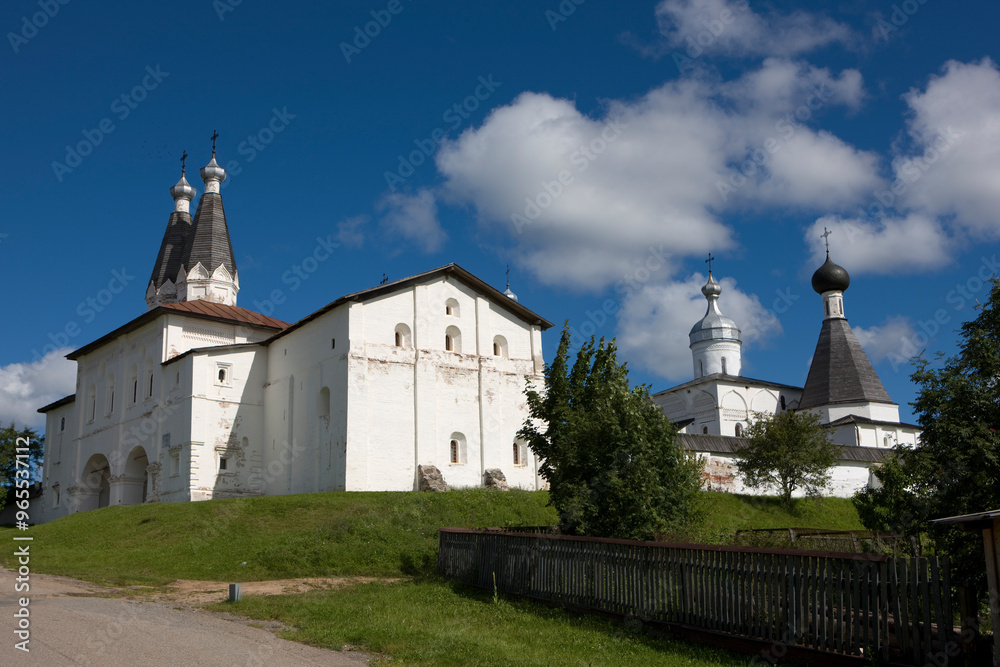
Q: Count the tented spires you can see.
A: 3